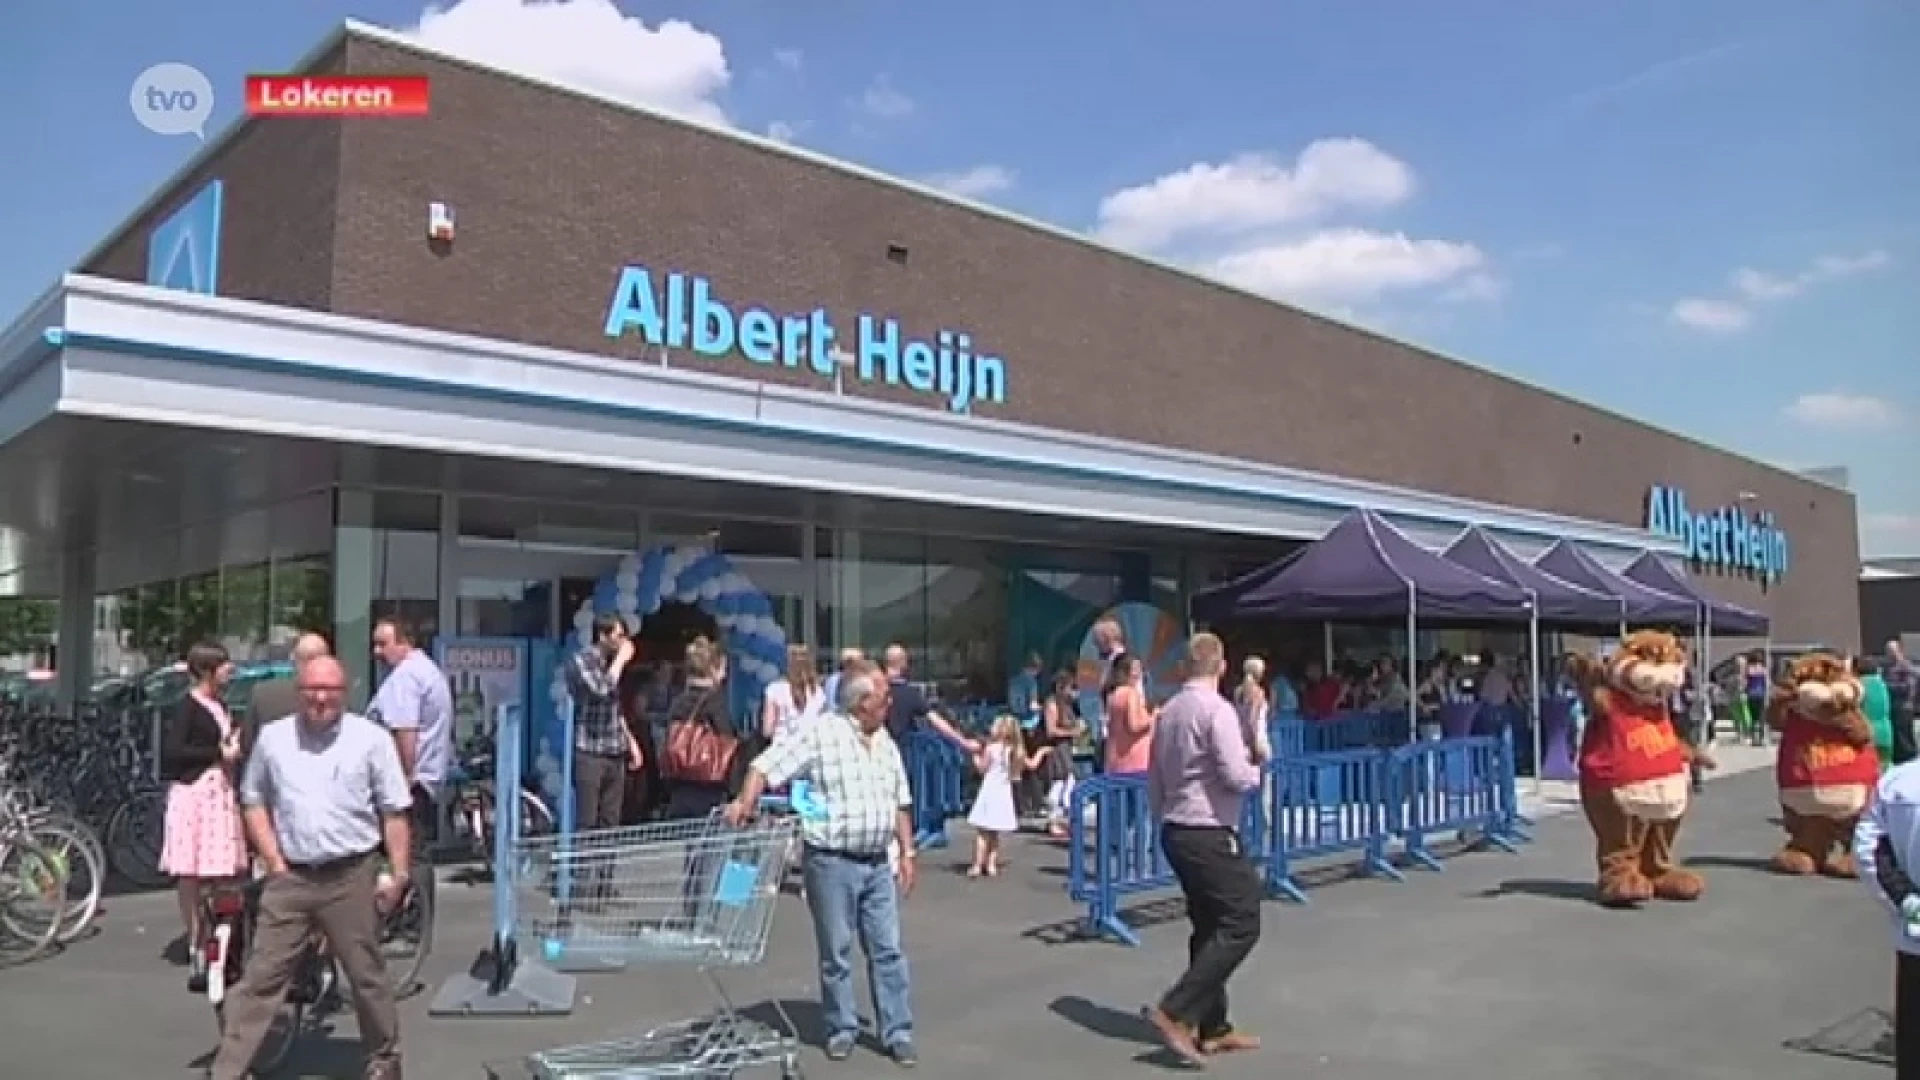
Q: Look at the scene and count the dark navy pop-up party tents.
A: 4